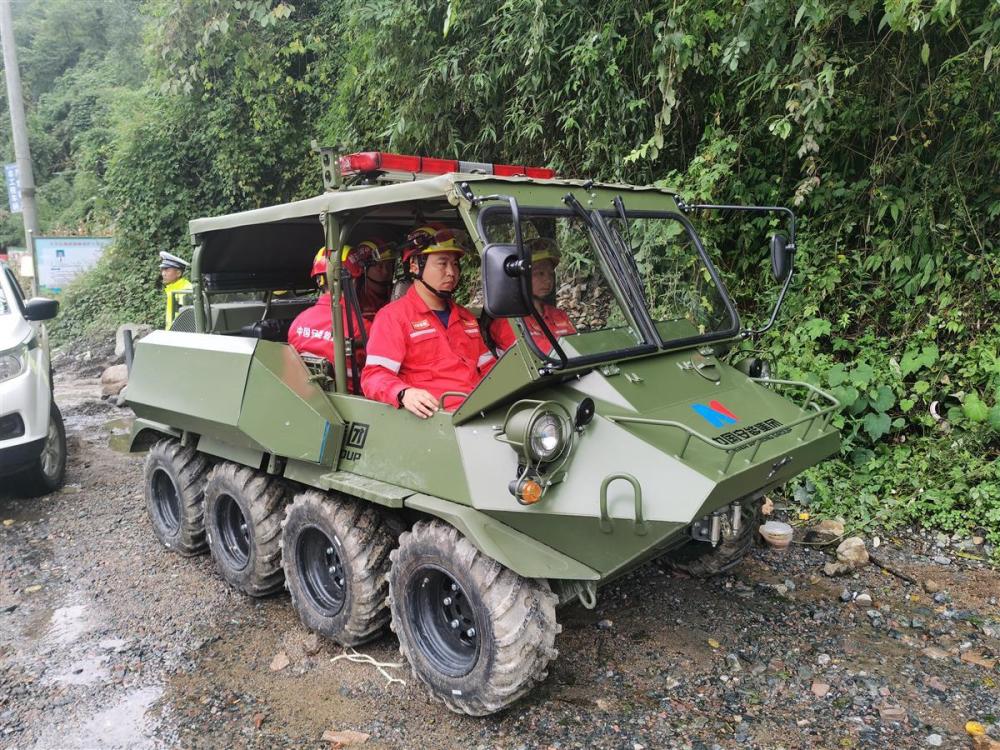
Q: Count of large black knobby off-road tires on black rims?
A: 4